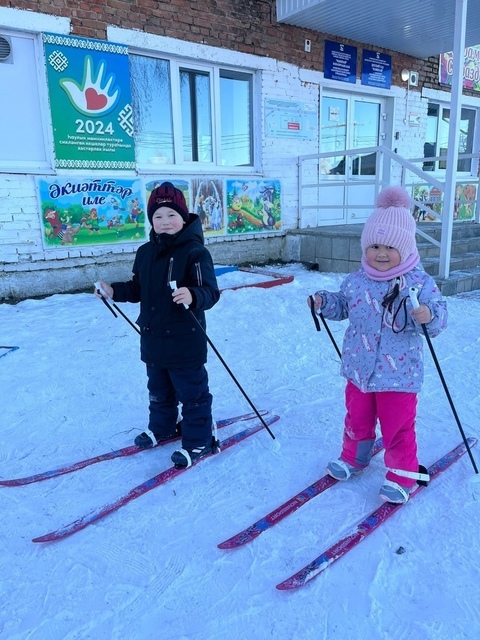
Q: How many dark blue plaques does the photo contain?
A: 2